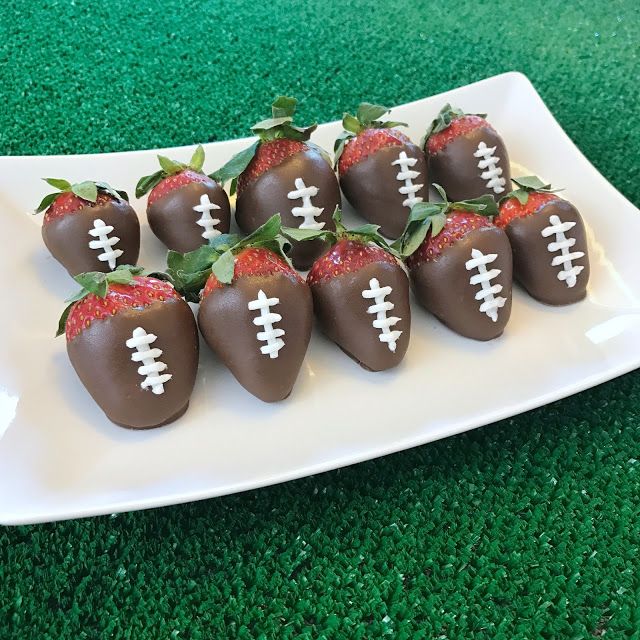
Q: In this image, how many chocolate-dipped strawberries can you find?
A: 10